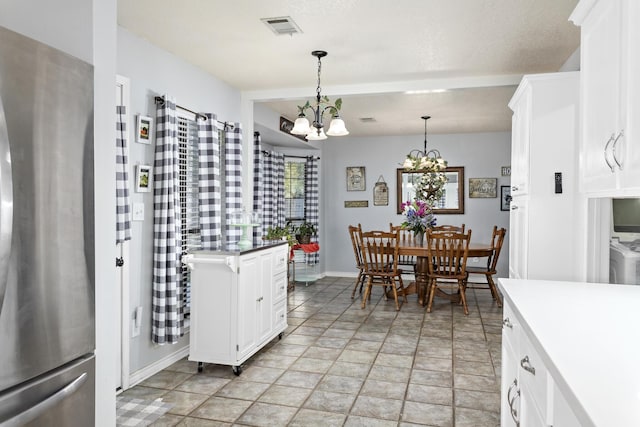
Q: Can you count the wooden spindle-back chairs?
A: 6